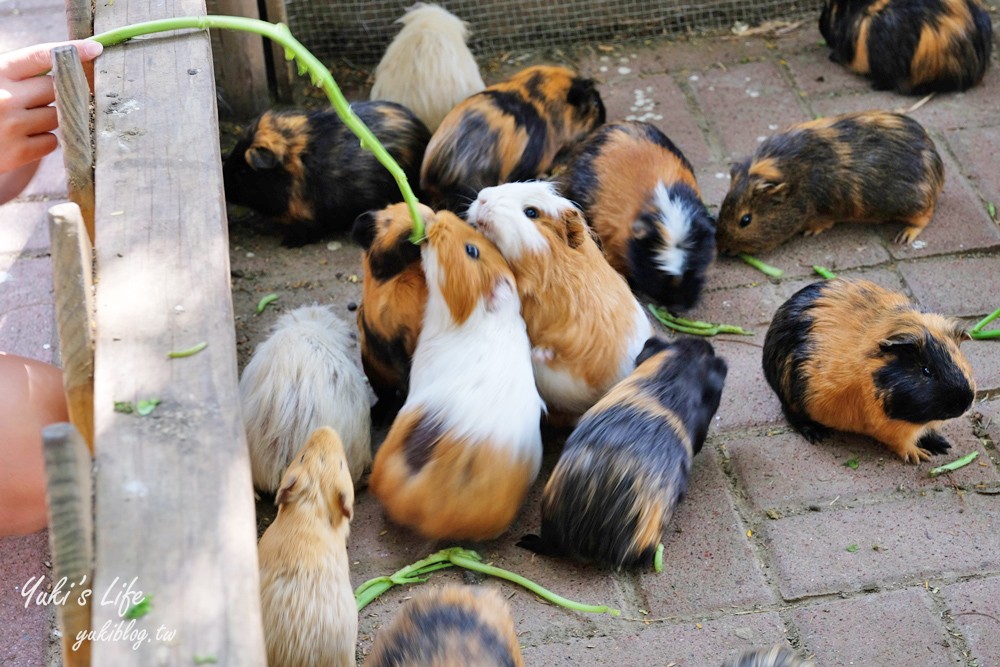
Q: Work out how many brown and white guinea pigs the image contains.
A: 2